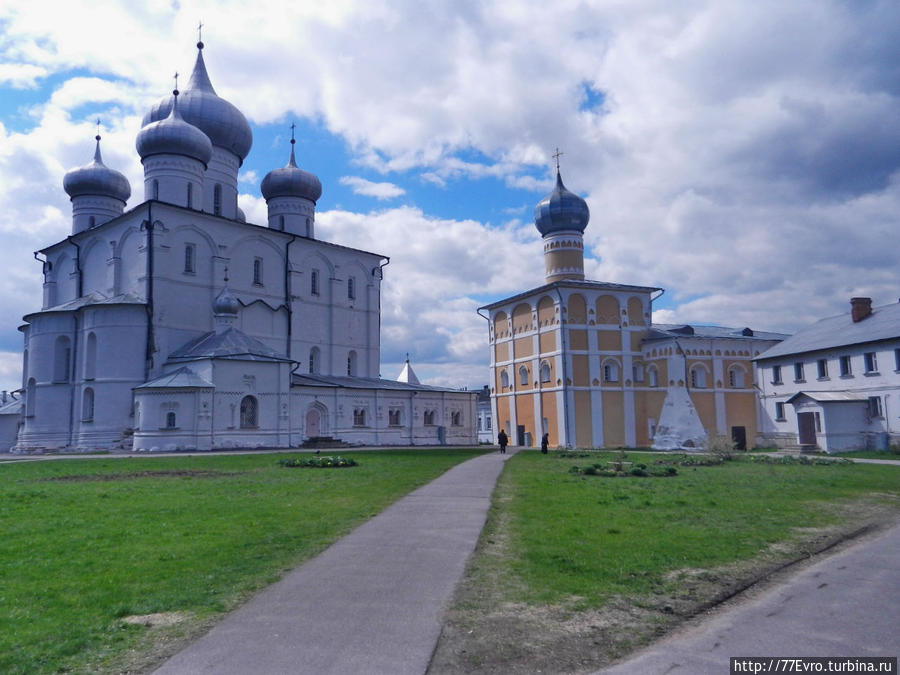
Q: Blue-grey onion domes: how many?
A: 6